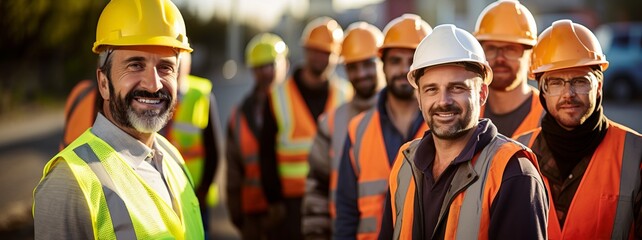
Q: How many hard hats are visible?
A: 8